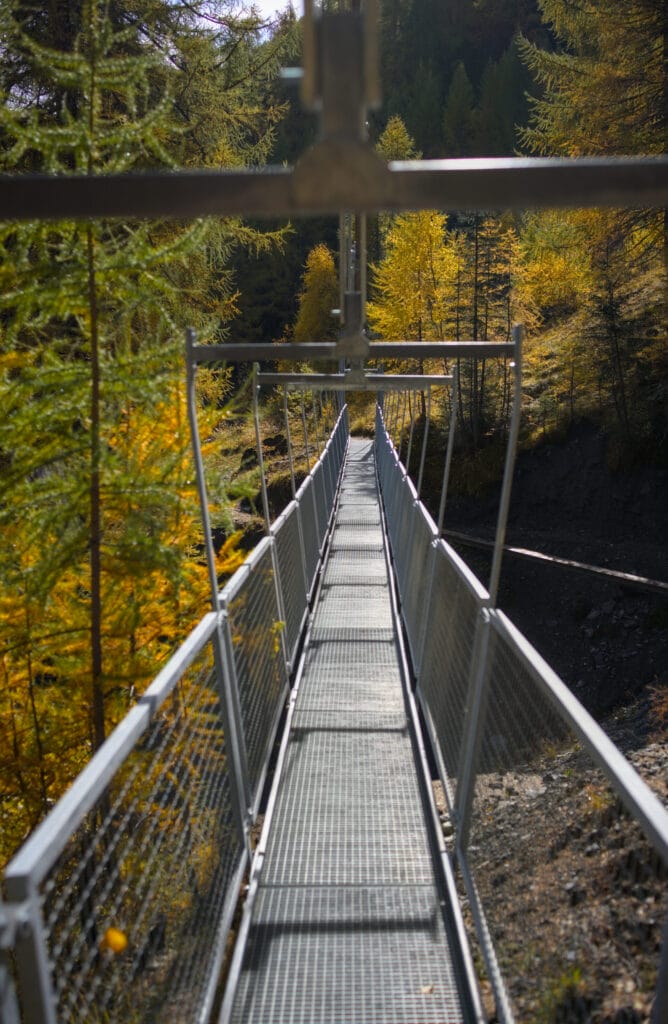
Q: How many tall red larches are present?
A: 0